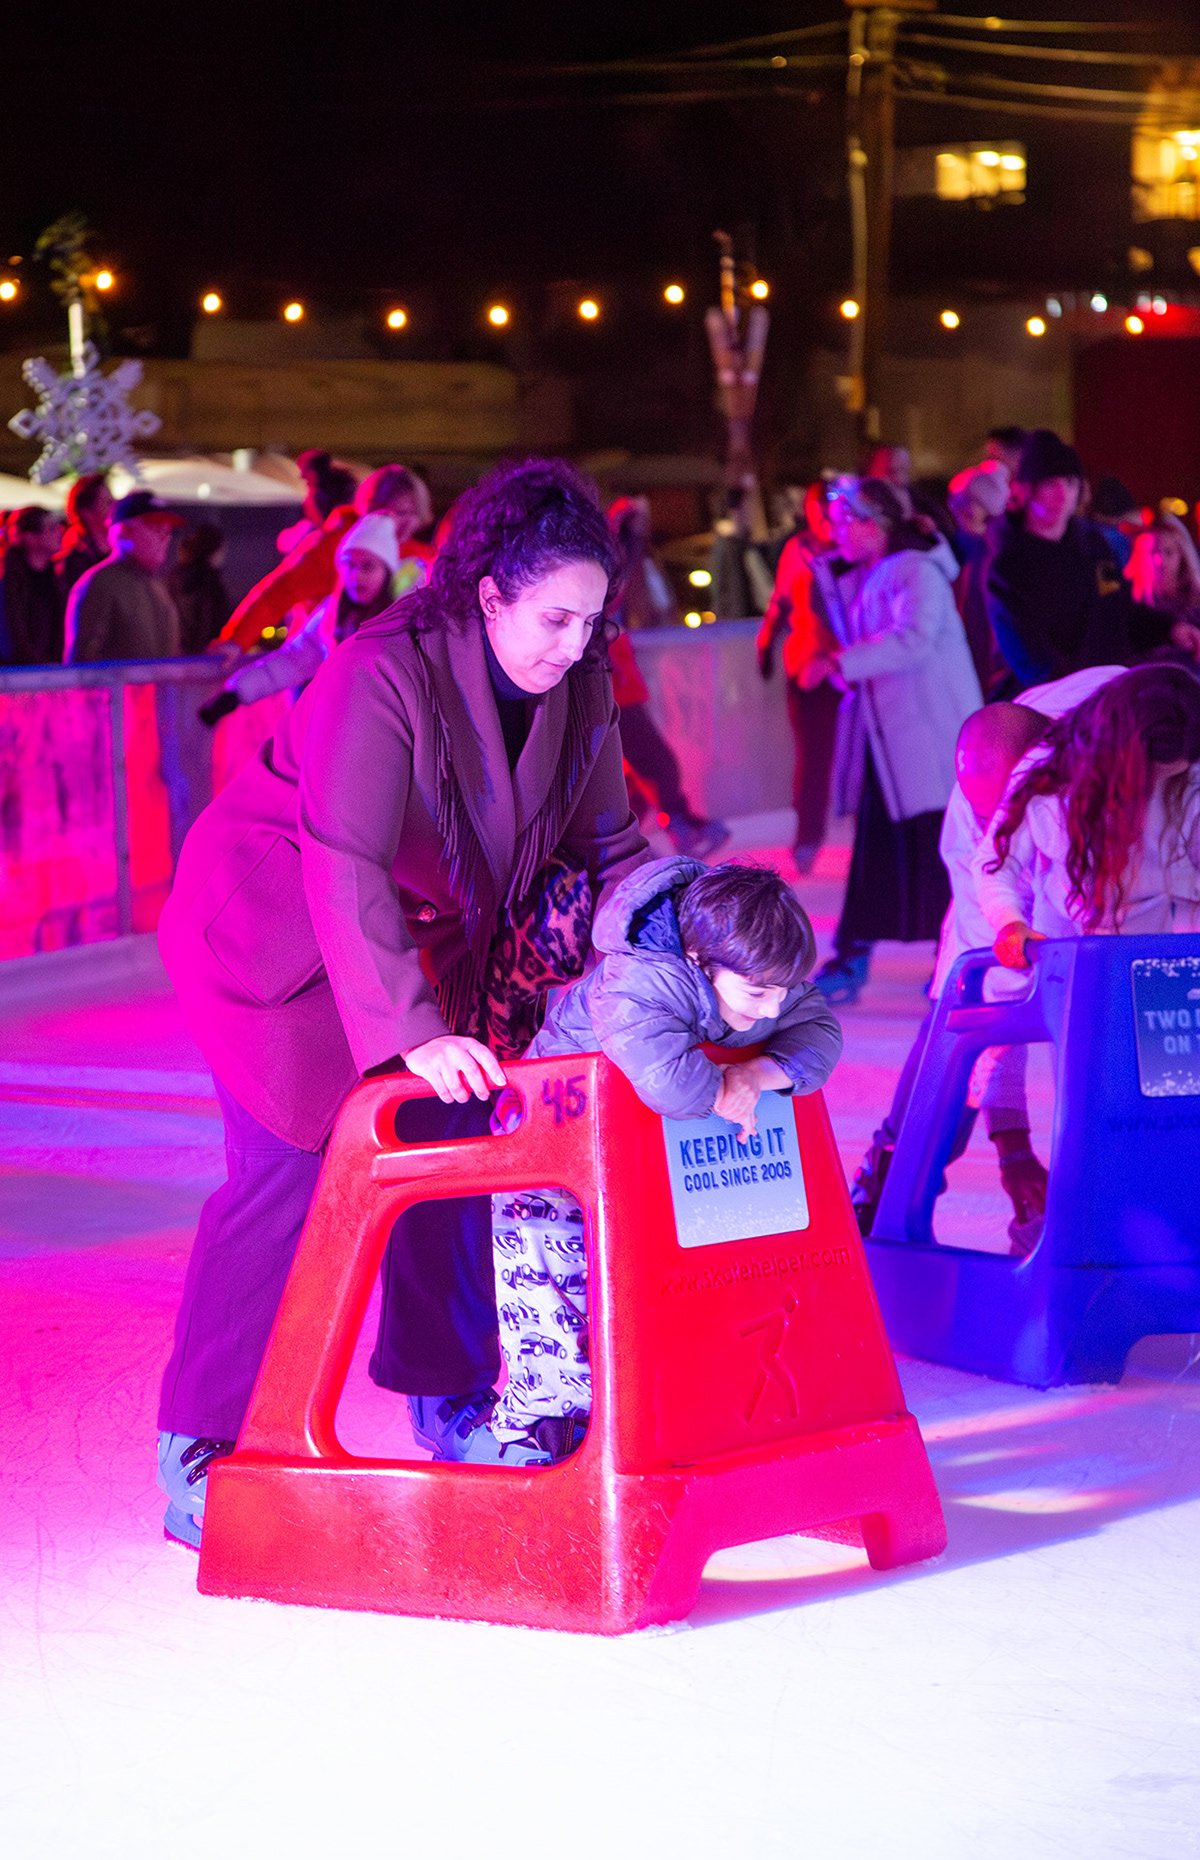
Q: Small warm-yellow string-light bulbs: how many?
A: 13